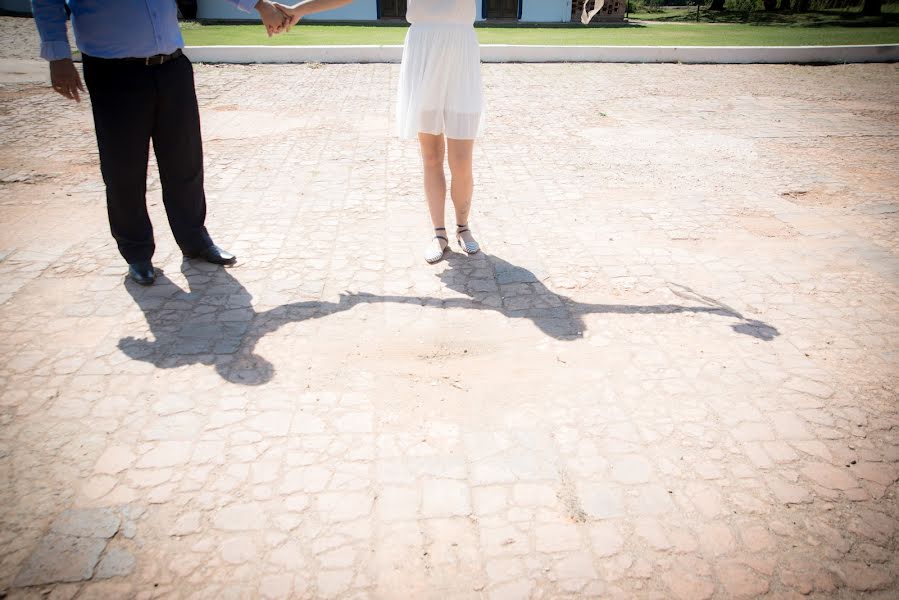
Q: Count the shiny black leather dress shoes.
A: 2